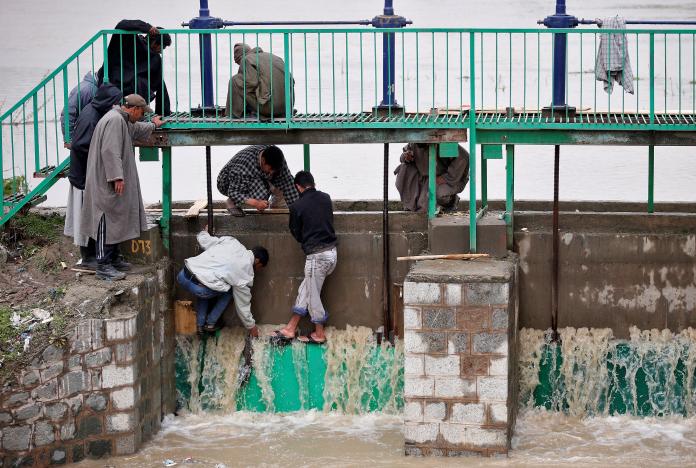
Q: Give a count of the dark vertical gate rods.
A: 3